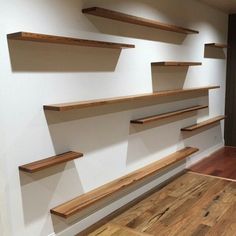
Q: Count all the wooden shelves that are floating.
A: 9